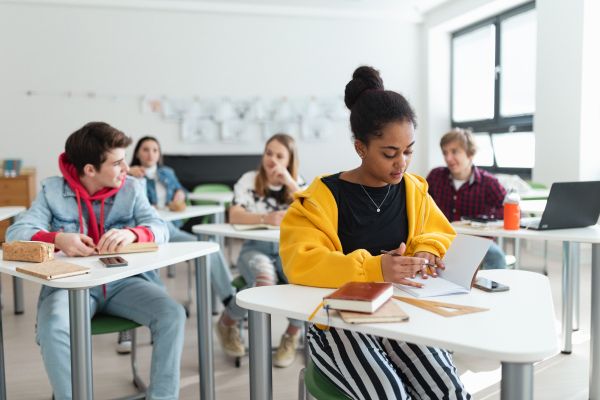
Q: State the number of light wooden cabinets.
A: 1